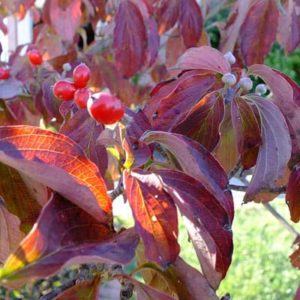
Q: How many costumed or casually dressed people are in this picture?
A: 0